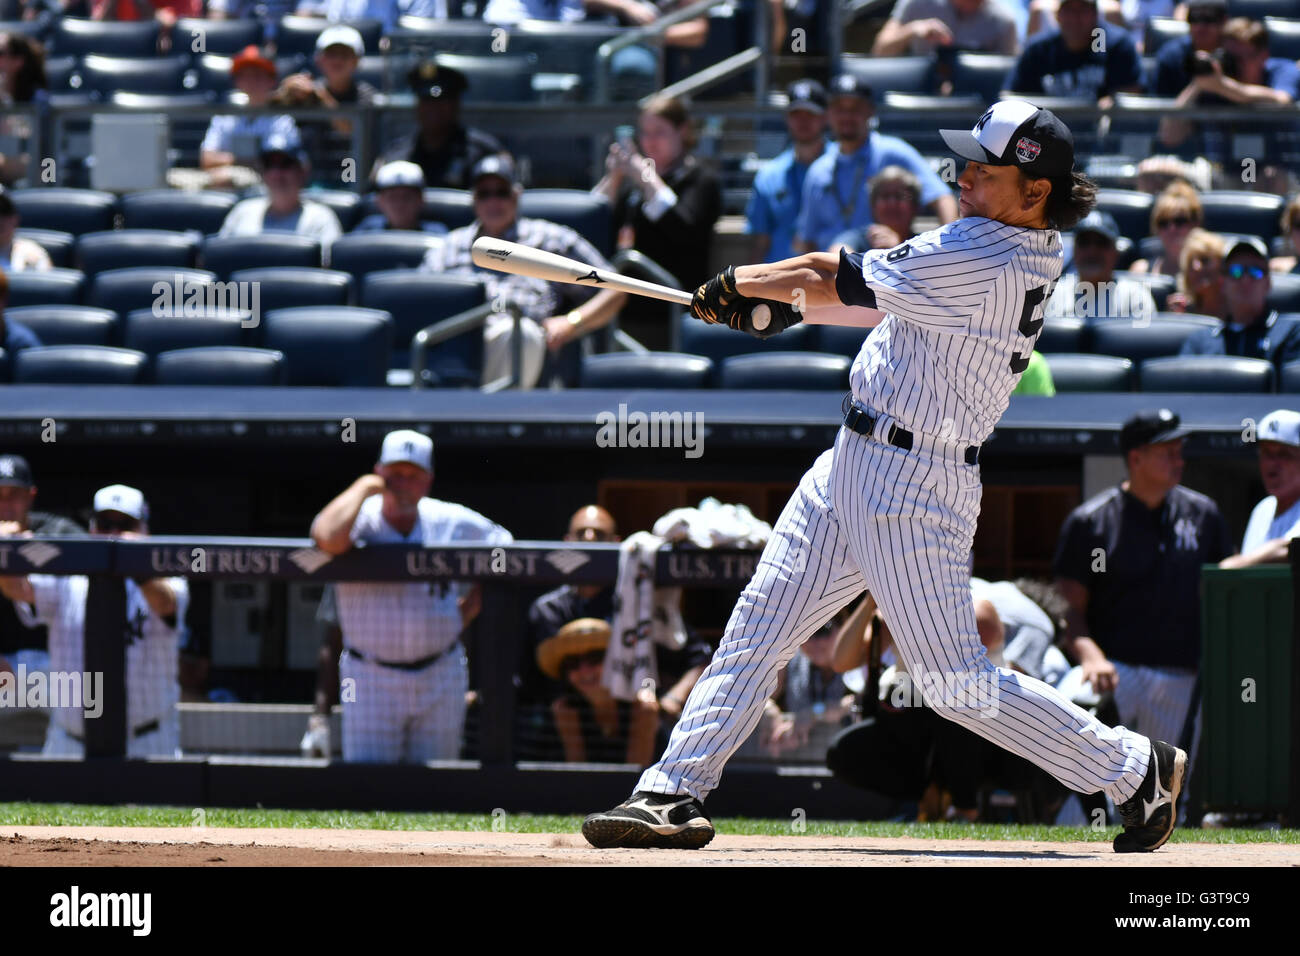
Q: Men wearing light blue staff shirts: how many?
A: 2